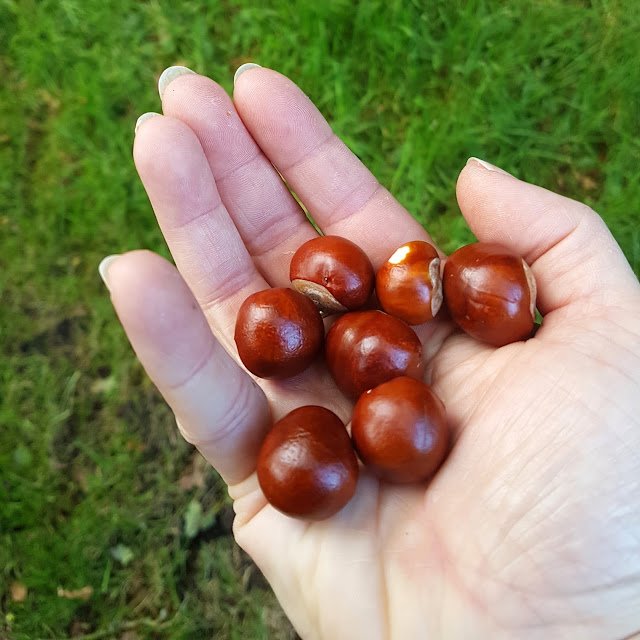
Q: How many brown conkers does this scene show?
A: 7